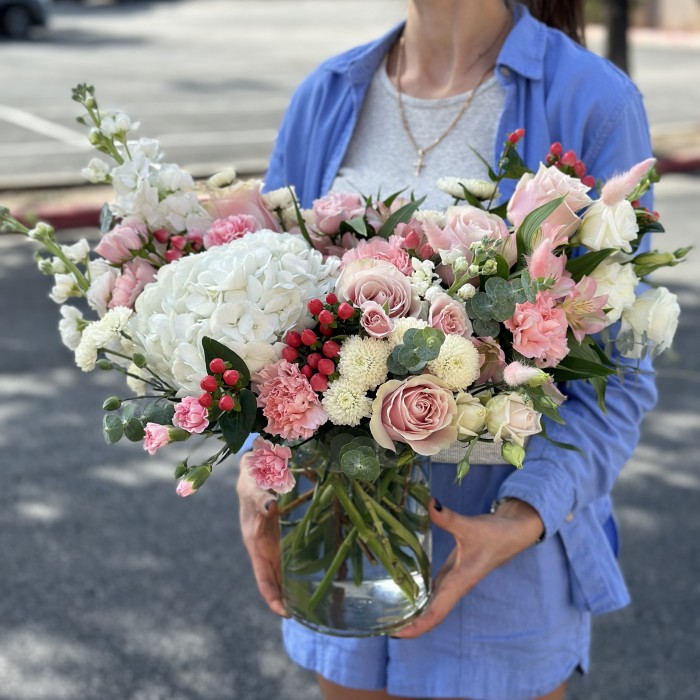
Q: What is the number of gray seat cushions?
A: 0